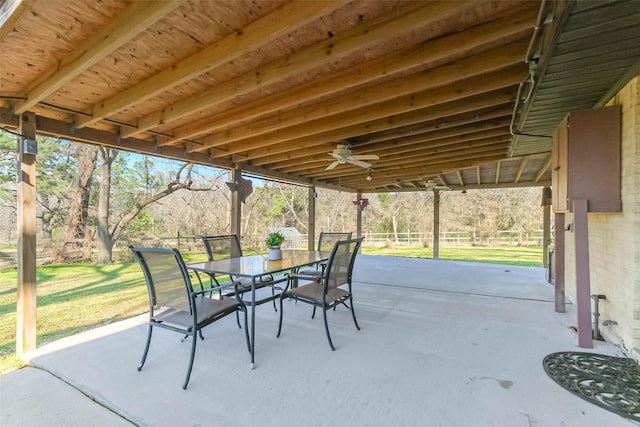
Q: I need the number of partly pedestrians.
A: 0